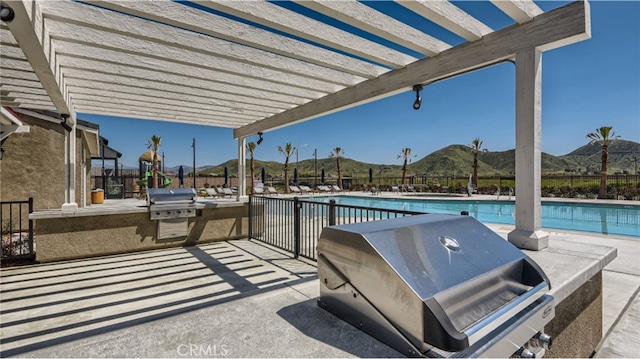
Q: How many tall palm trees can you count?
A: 7